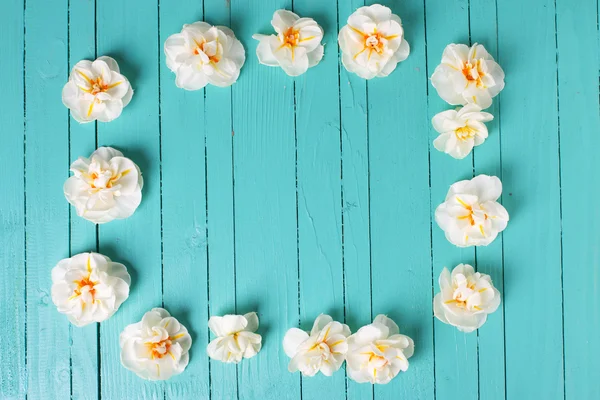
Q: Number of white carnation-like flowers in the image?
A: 14